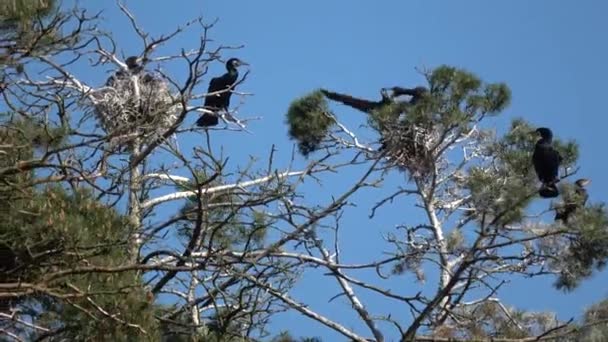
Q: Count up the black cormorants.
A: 5